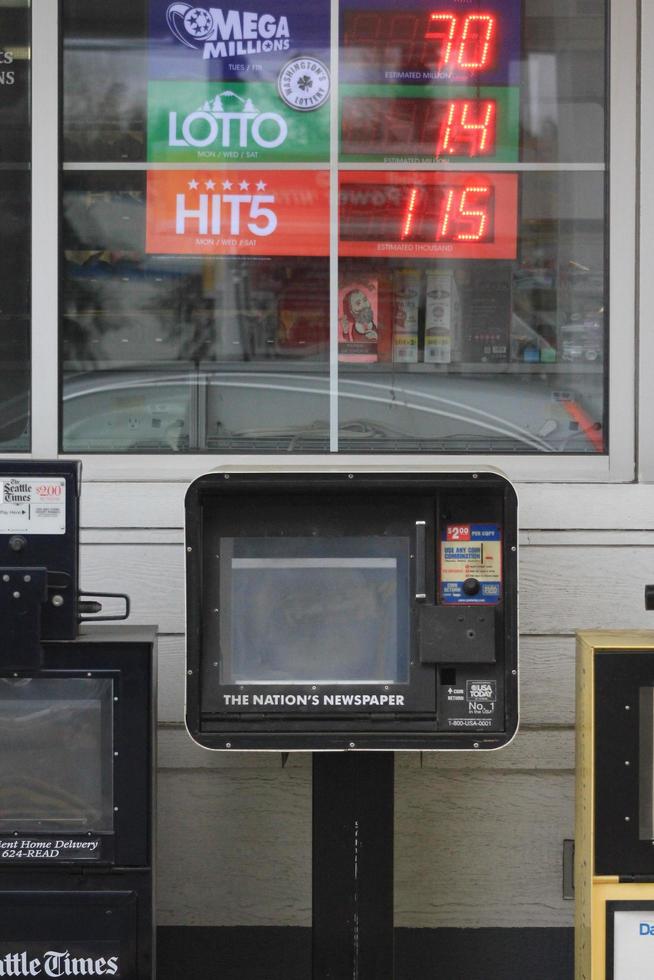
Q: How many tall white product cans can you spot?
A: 2